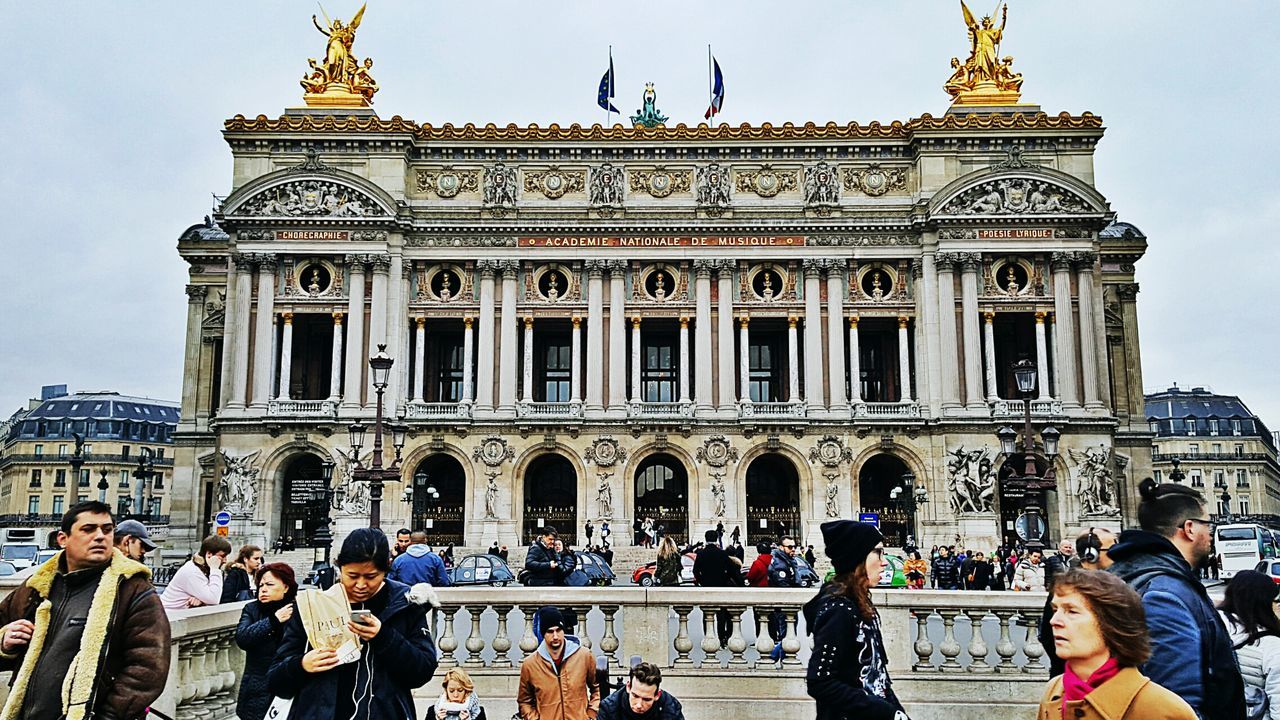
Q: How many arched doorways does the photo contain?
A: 7